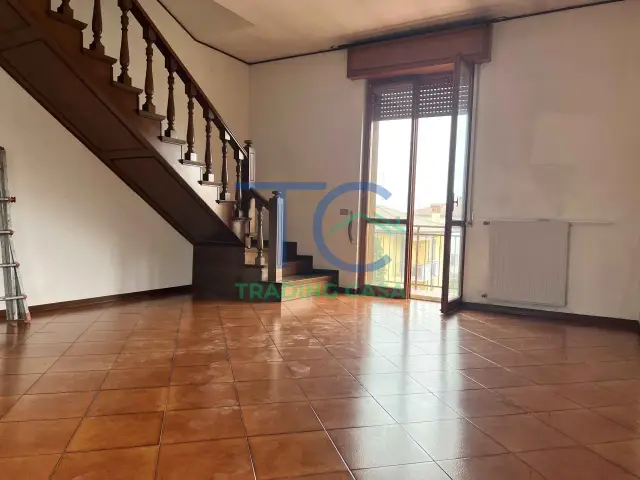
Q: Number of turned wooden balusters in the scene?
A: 10